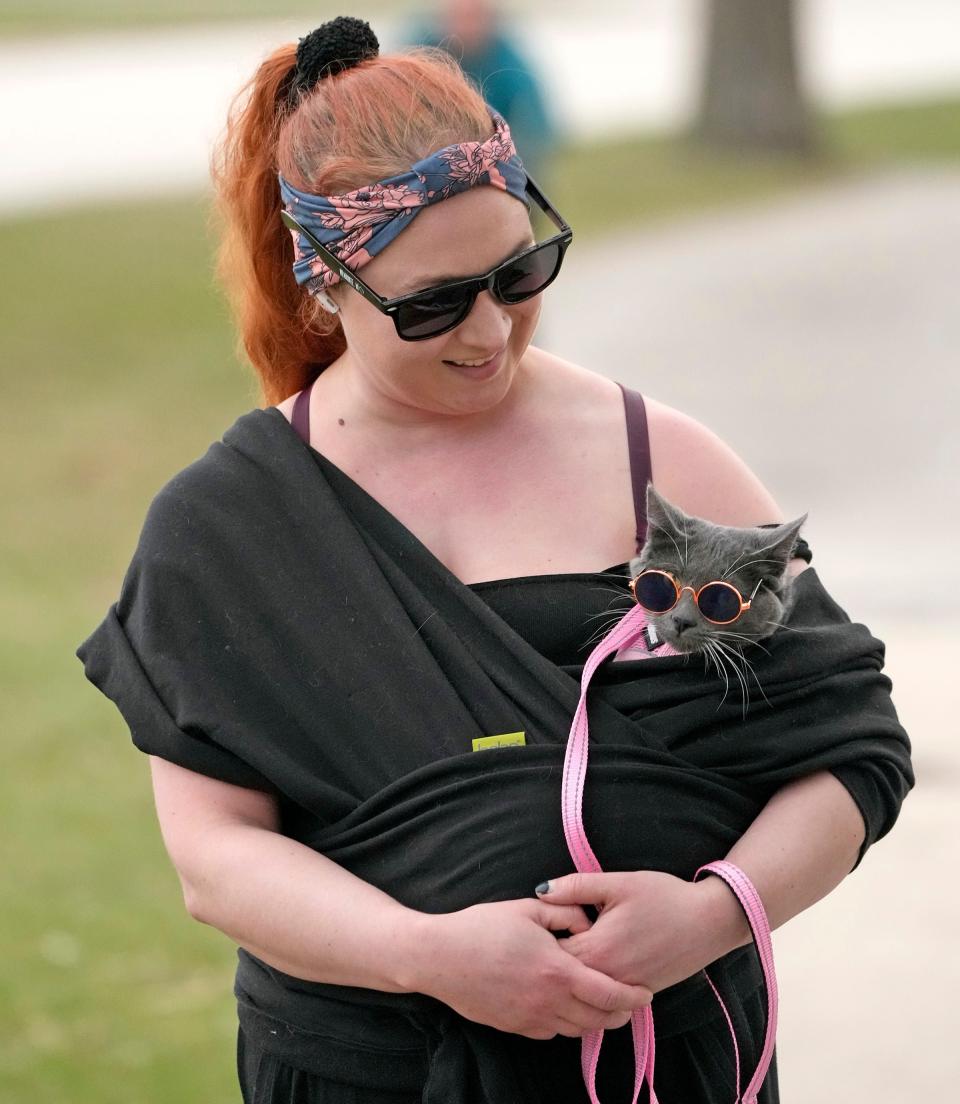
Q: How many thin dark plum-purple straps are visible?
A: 2